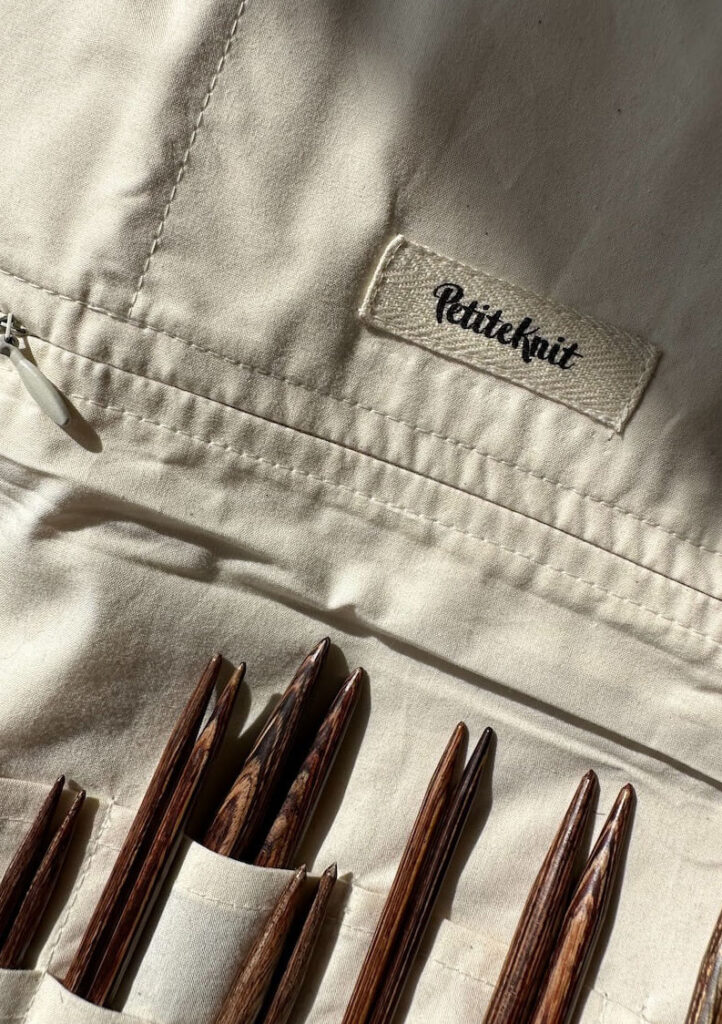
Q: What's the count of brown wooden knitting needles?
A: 13